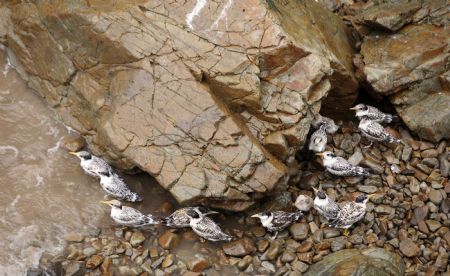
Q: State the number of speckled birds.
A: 13